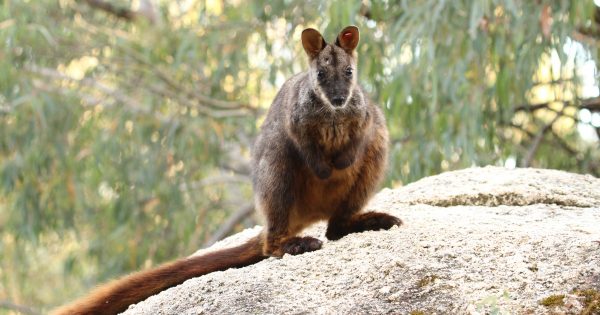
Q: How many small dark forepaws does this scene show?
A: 2